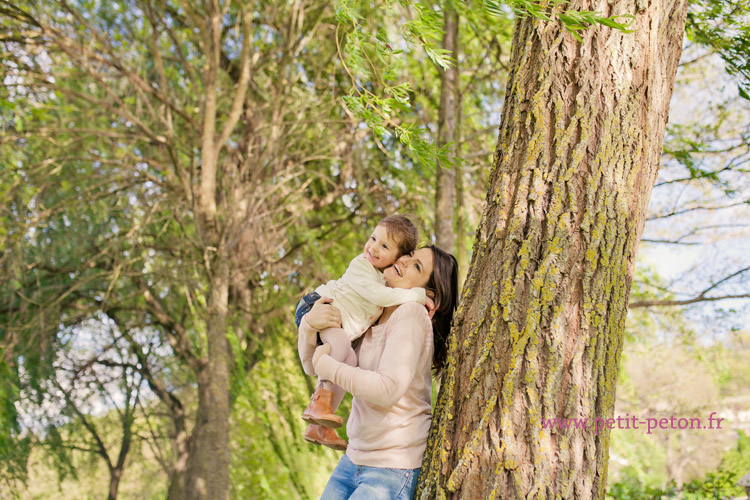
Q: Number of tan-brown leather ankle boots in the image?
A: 2